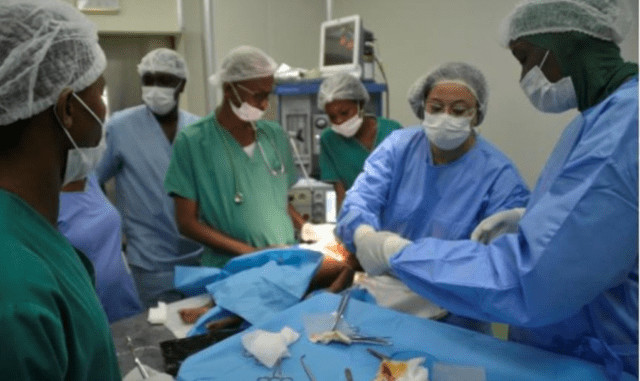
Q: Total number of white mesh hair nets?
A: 6